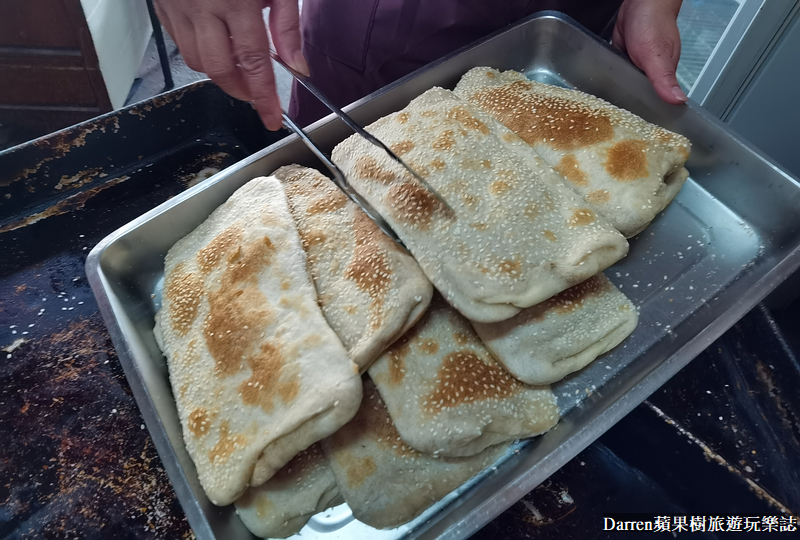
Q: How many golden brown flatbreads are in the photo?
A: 8